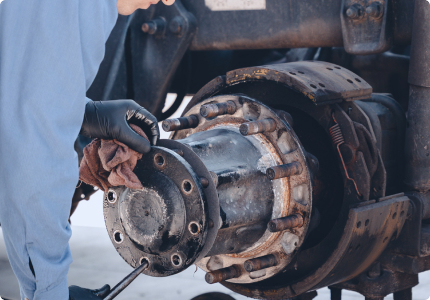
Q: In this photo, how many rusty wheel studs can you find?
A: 7